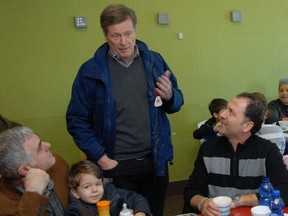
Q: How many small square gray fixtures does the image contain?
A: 3